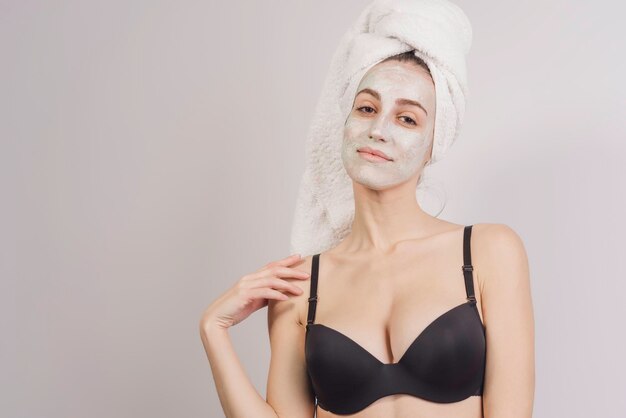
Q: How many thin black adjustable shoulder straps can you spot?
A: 2